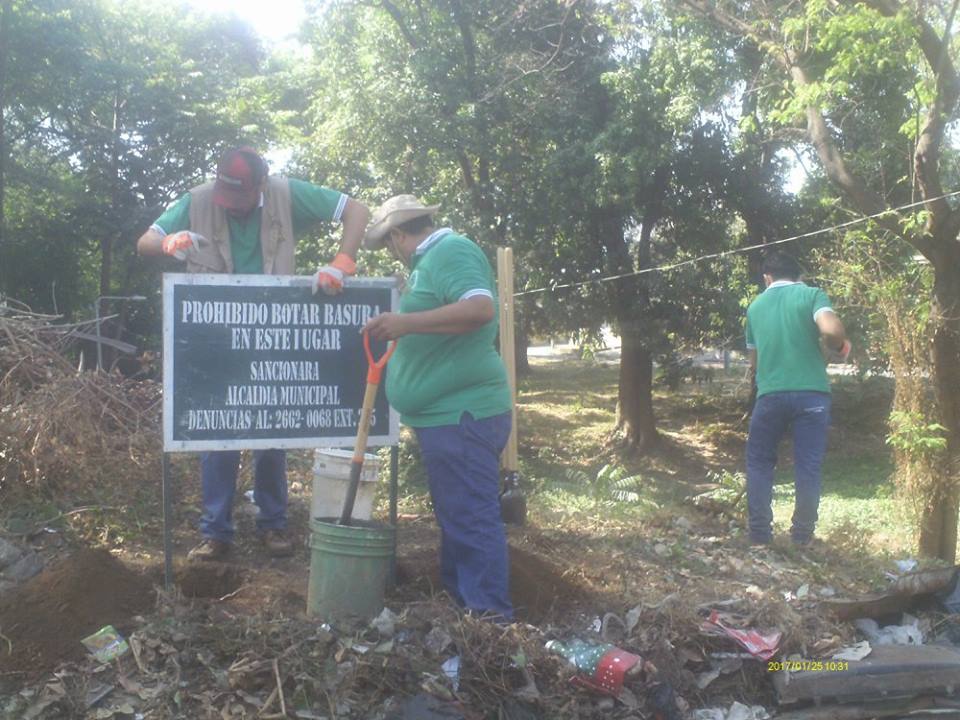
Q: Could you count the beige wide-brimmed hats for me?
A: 1